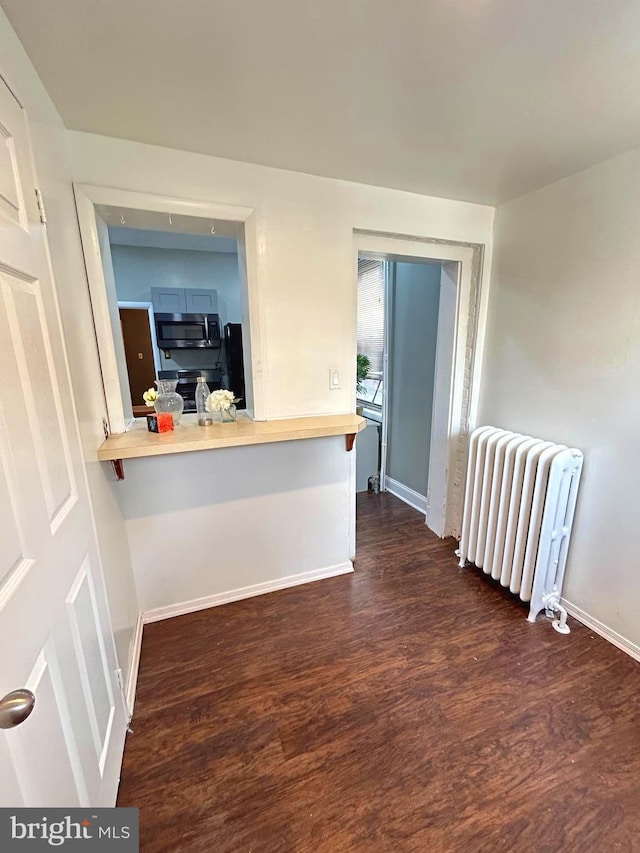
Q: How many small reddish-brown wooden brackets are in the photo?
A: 2